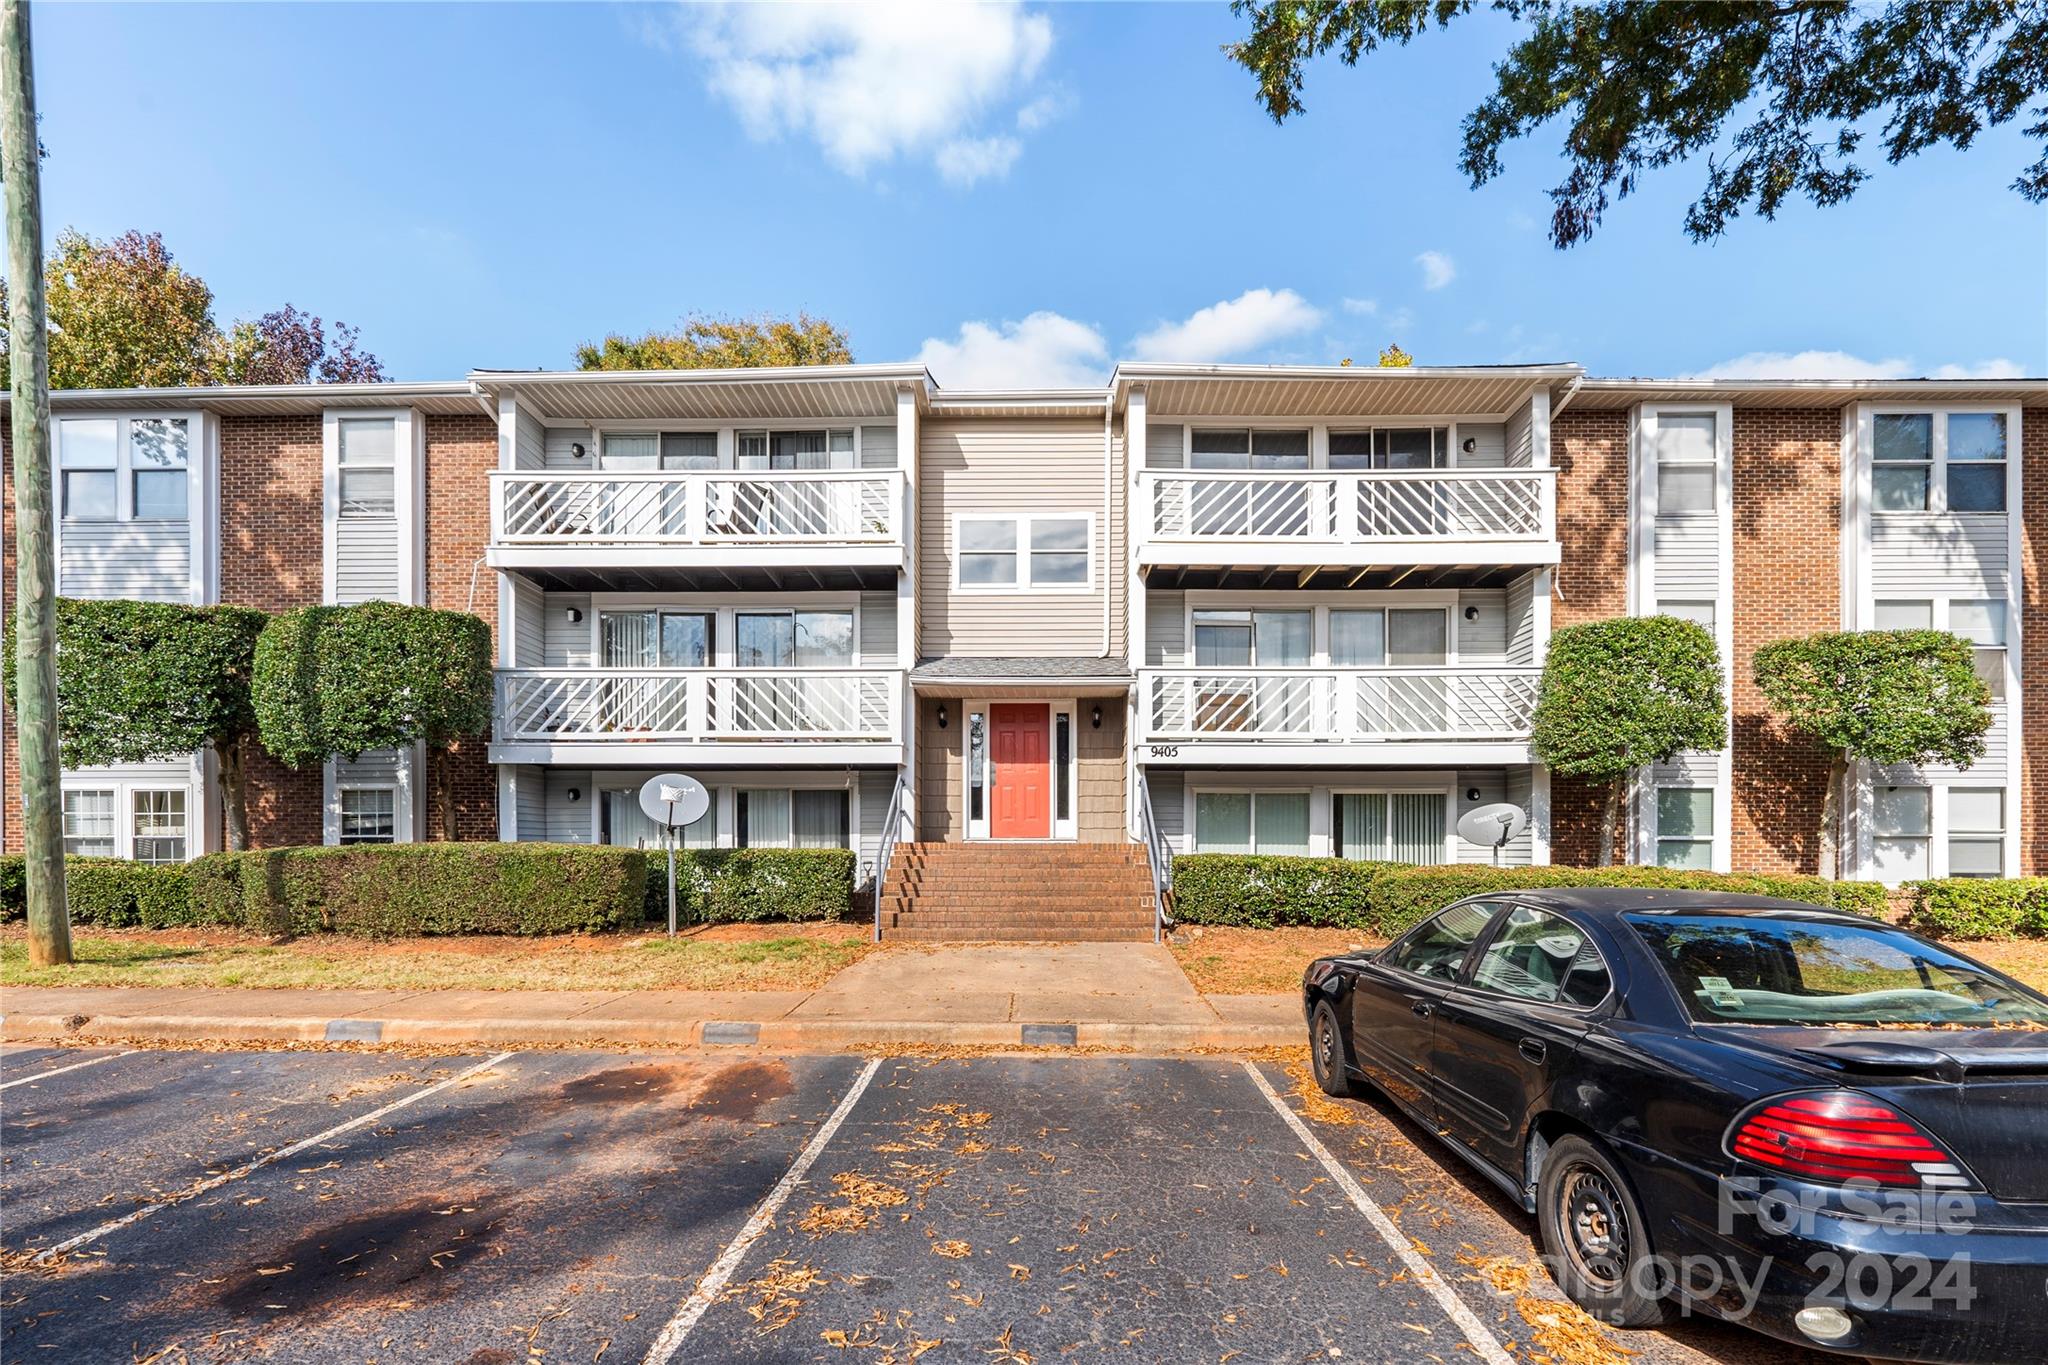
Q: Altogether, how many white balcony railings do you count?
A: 4